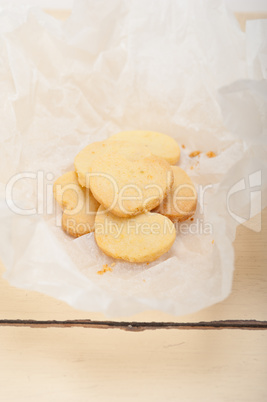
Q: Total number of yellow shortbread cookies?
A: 6